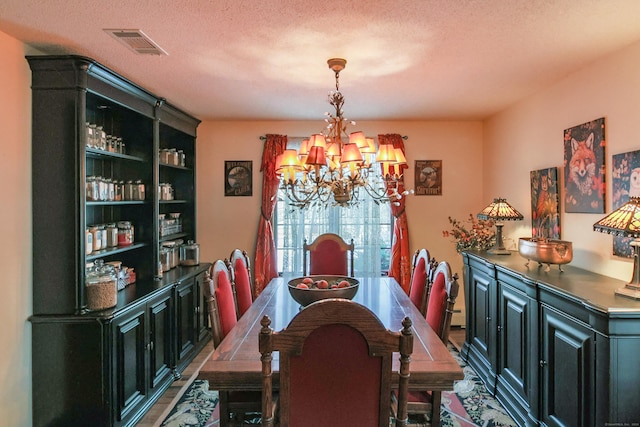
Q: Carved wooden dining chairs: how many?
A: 6